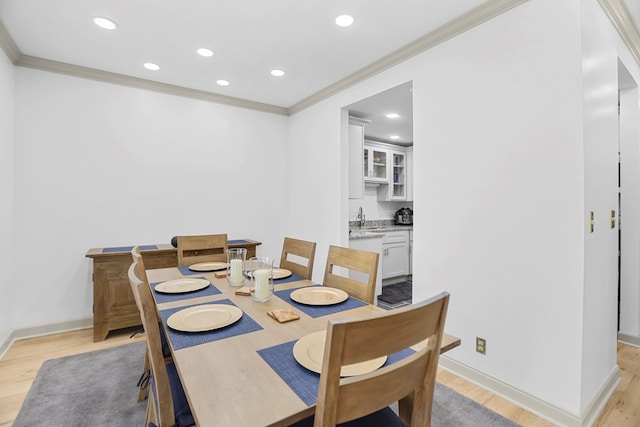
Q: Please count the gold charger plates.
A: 6